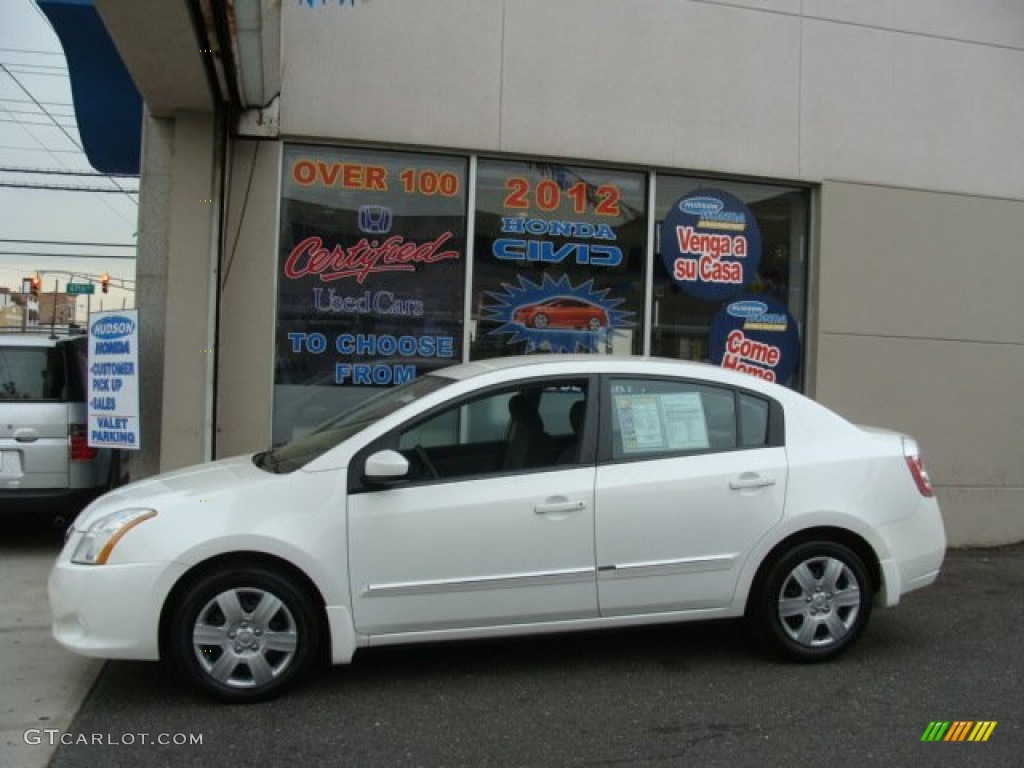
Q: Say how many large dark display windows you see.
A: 3